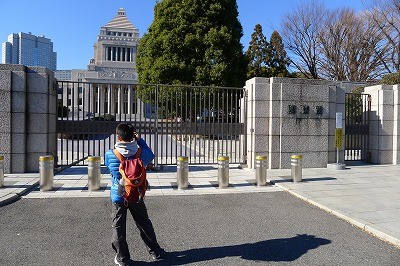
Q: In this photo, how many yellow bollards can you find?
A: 7